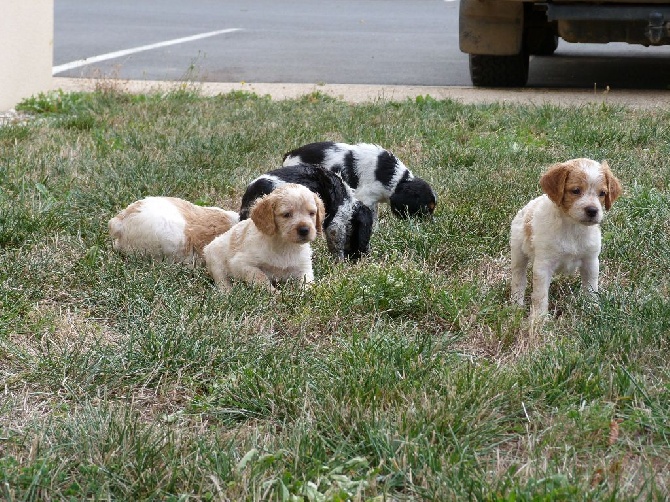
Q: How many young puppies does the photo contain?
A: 5